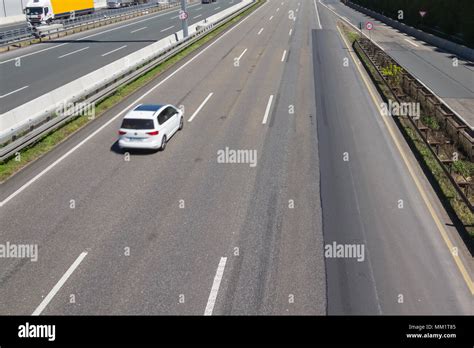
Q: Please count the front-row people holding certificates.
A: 0